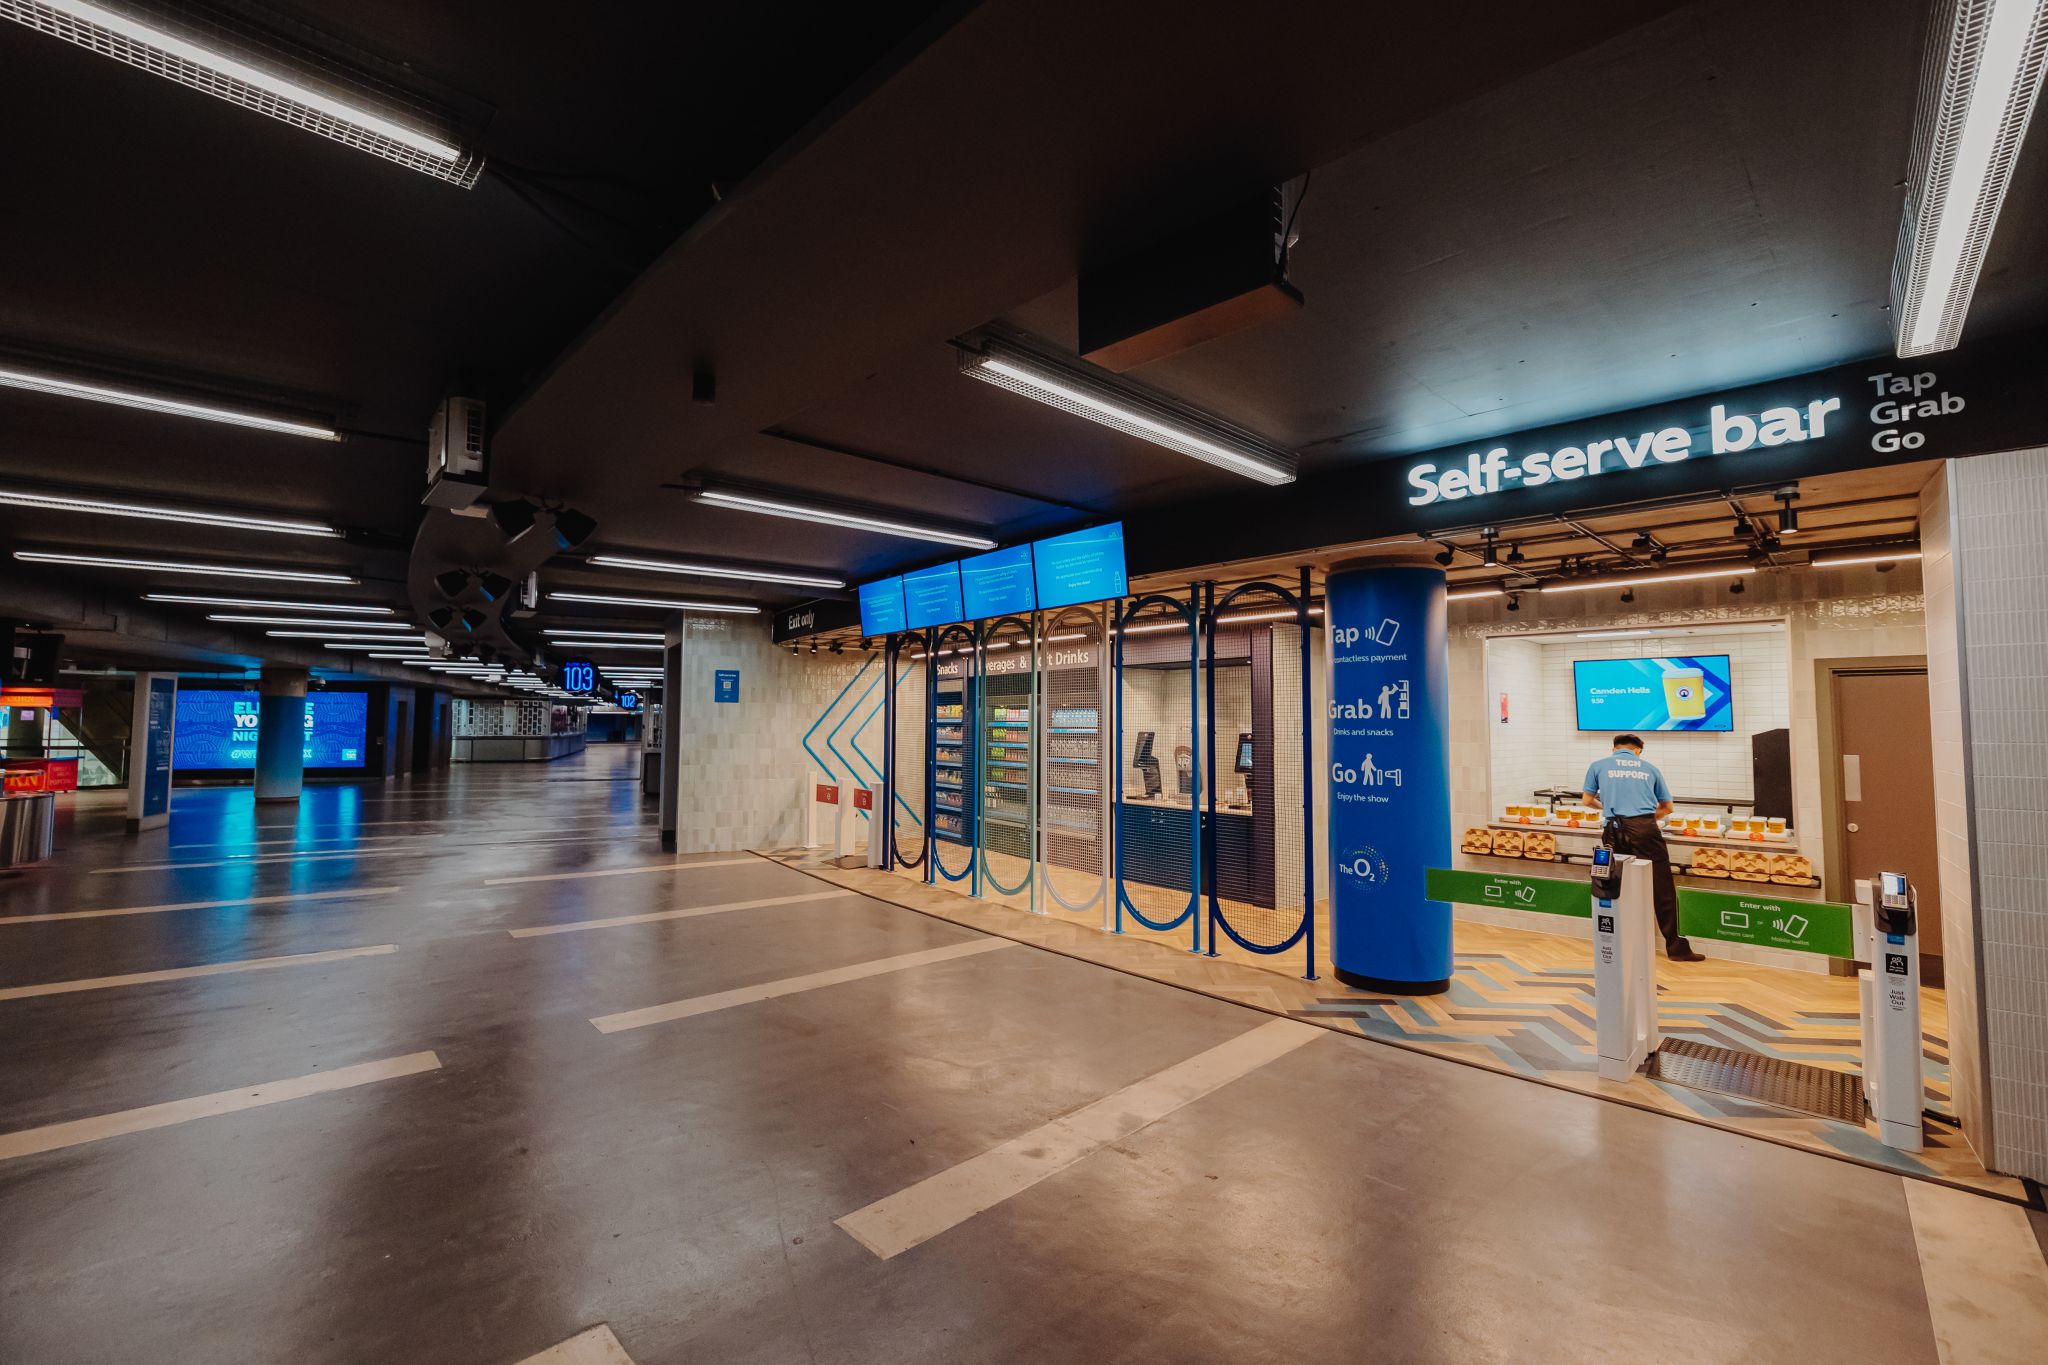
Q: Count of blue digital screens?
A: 6